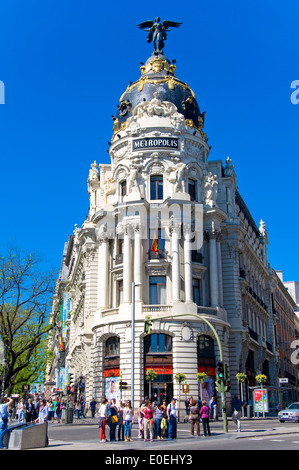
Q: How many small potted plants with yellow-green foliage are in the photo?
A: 5